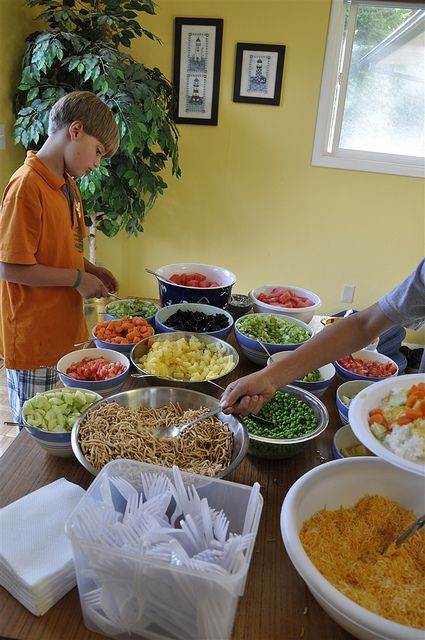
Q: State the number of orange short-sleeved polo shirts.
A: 1